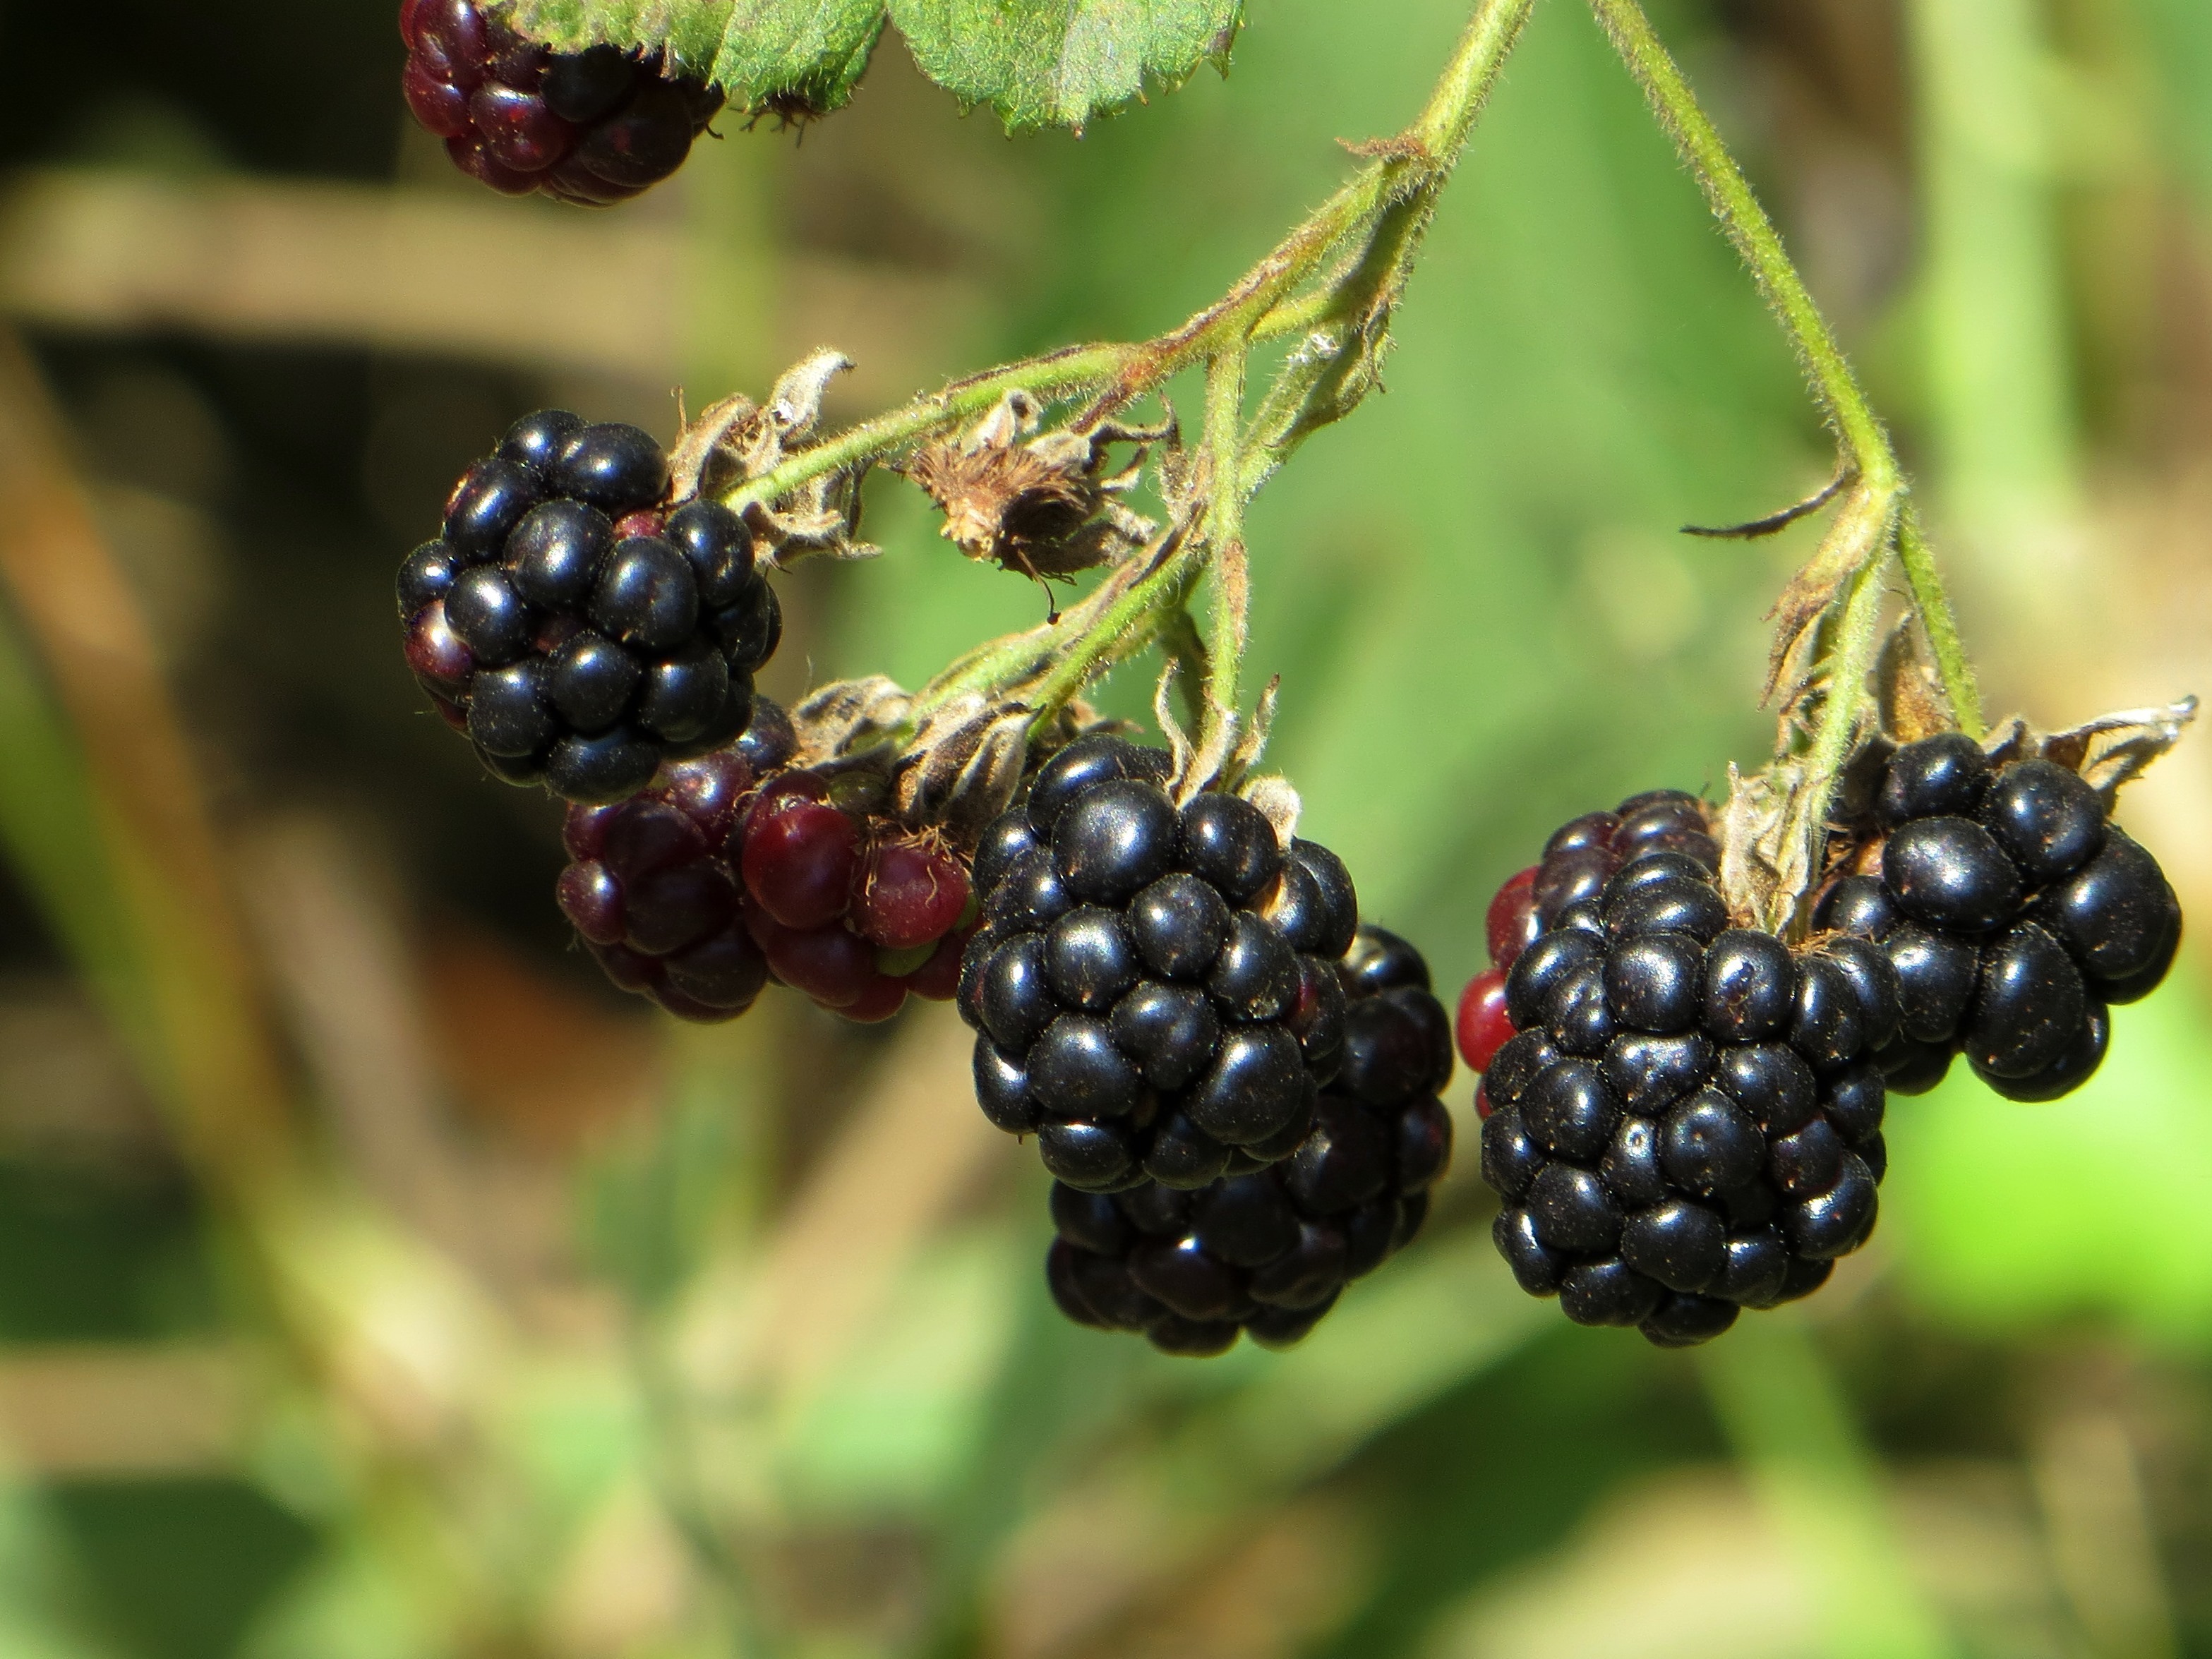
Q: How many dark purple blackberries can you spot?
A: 5